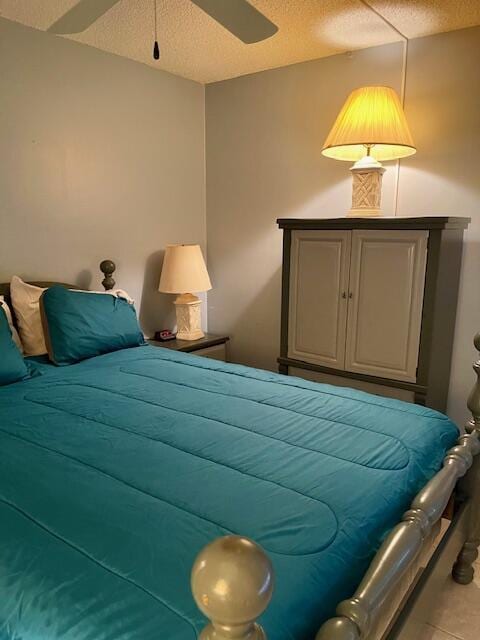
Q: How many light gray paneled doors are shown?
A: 2